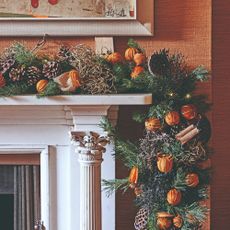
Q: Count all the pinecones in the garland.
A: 6